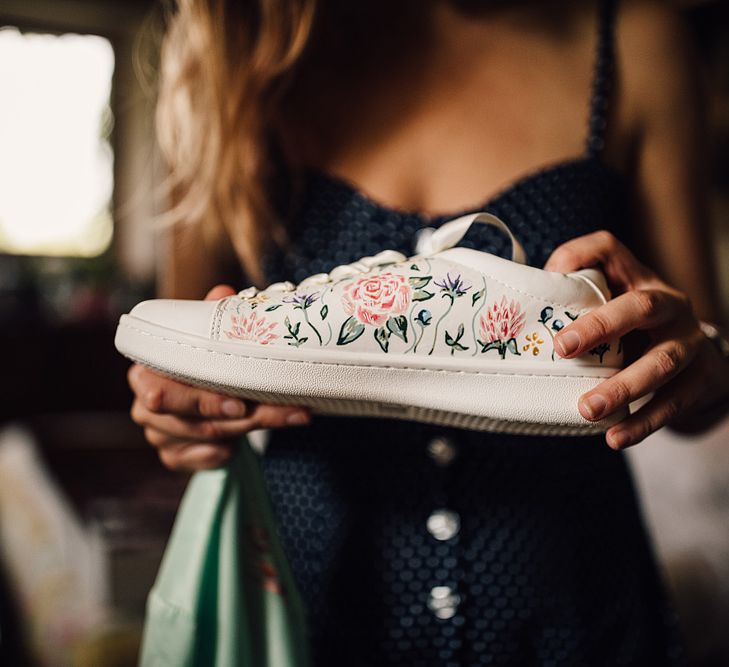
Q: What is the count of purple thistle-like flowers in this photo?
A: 2